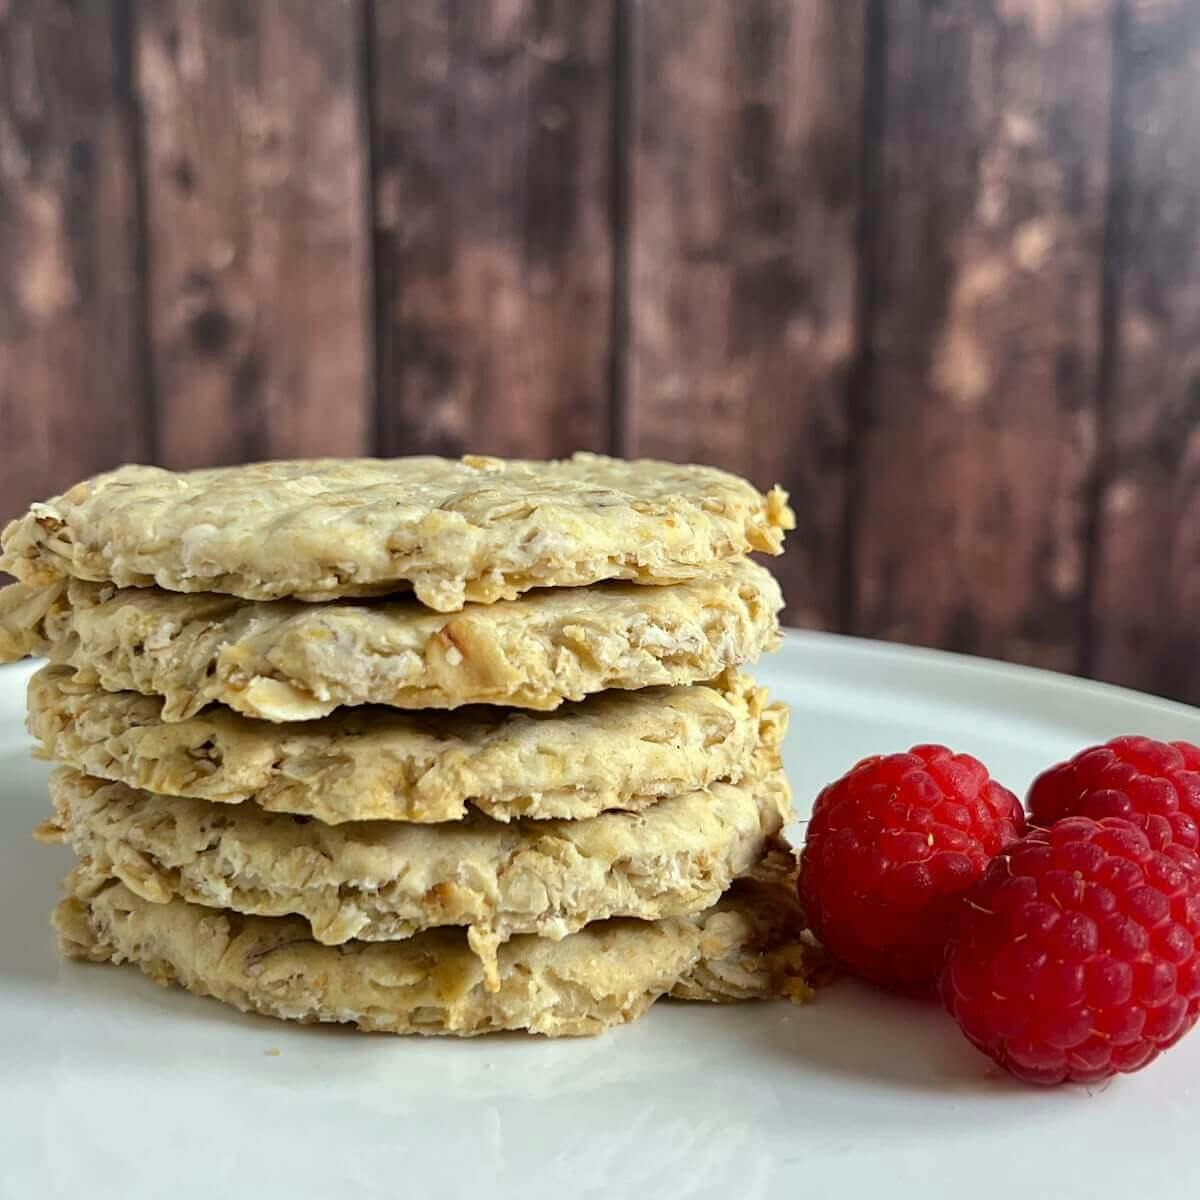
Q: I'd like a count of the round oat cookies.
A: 5